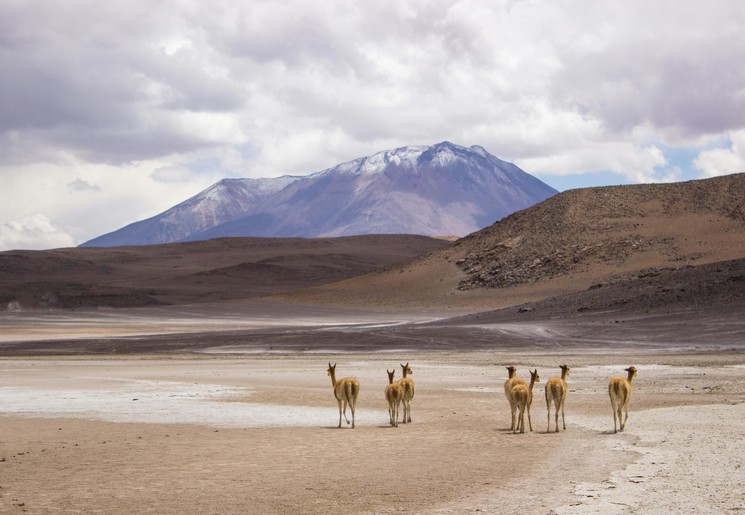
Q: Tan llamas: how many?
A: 7